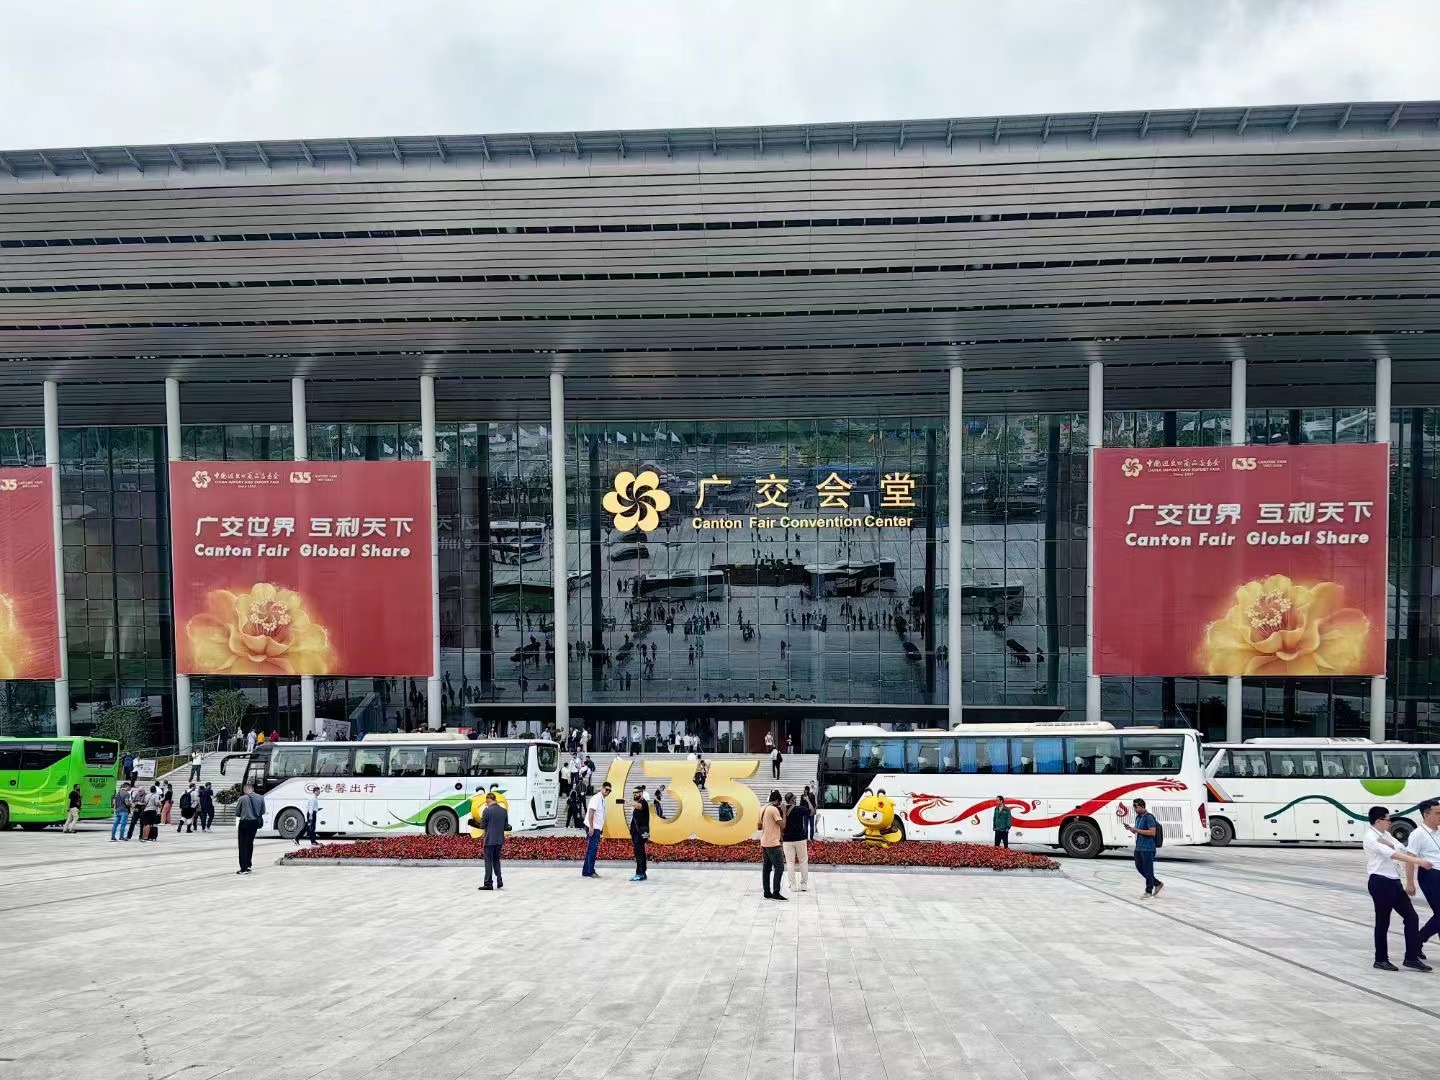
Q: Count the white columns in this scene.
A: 9